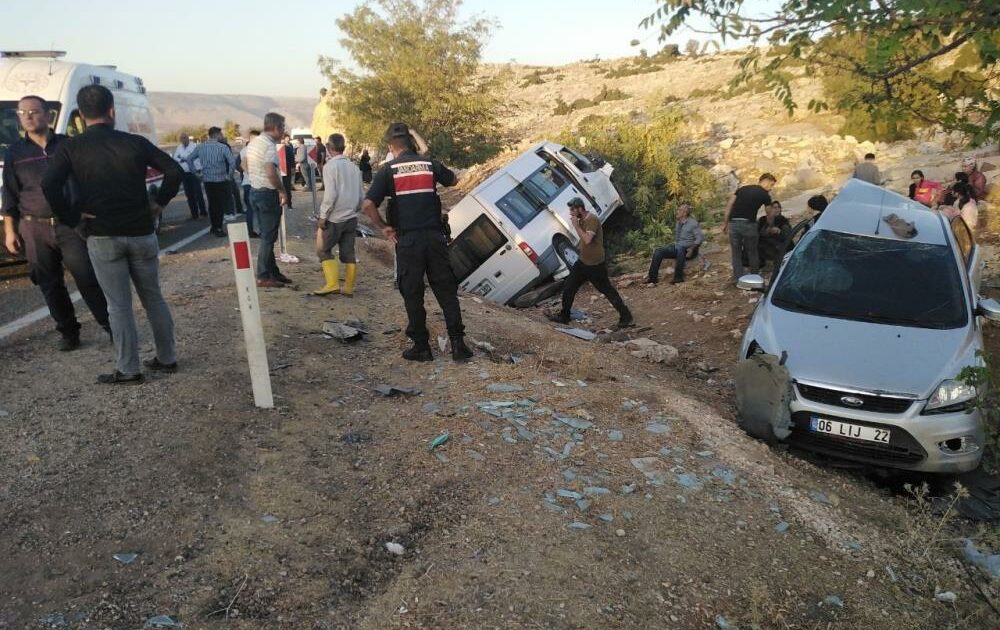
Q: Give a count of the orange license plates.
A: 0